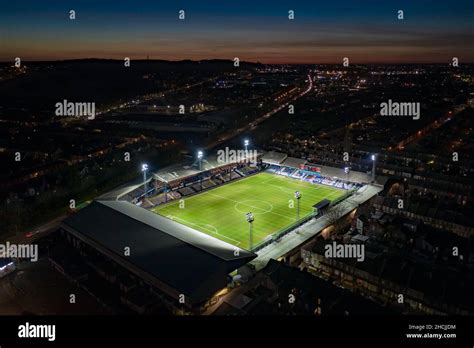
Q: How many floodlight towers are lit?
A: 7